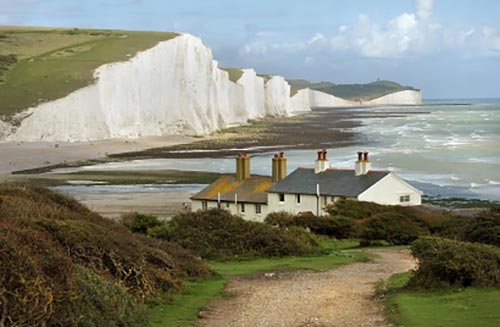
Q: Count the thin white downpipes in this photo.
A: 3